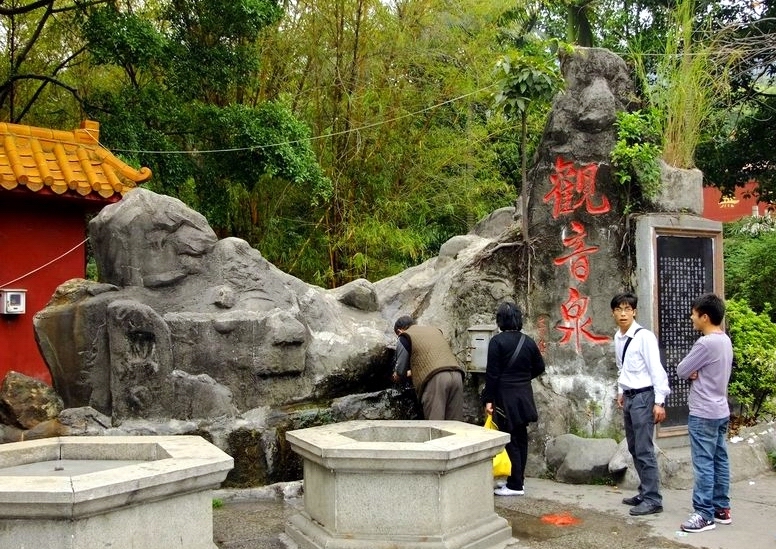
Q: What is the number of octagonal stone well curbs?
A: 2